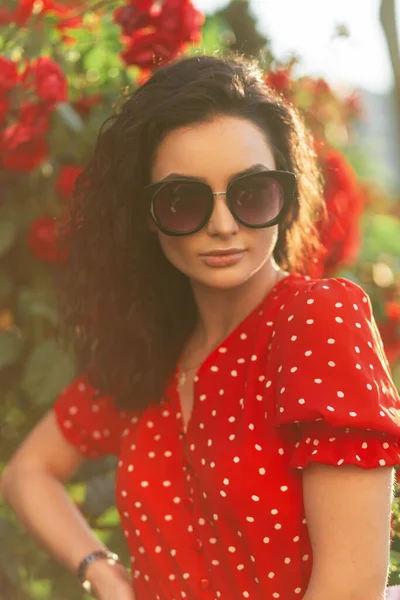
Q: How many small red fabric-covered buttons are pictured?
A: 5